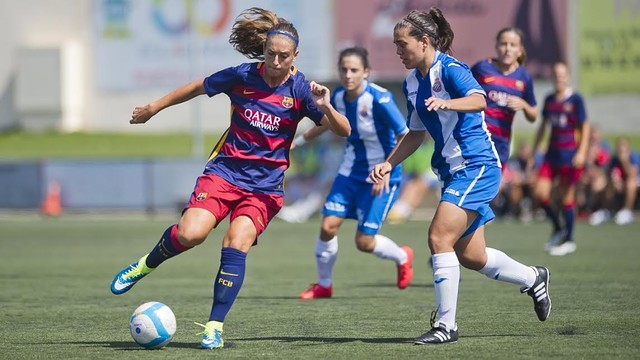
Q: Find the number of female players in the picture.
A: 5